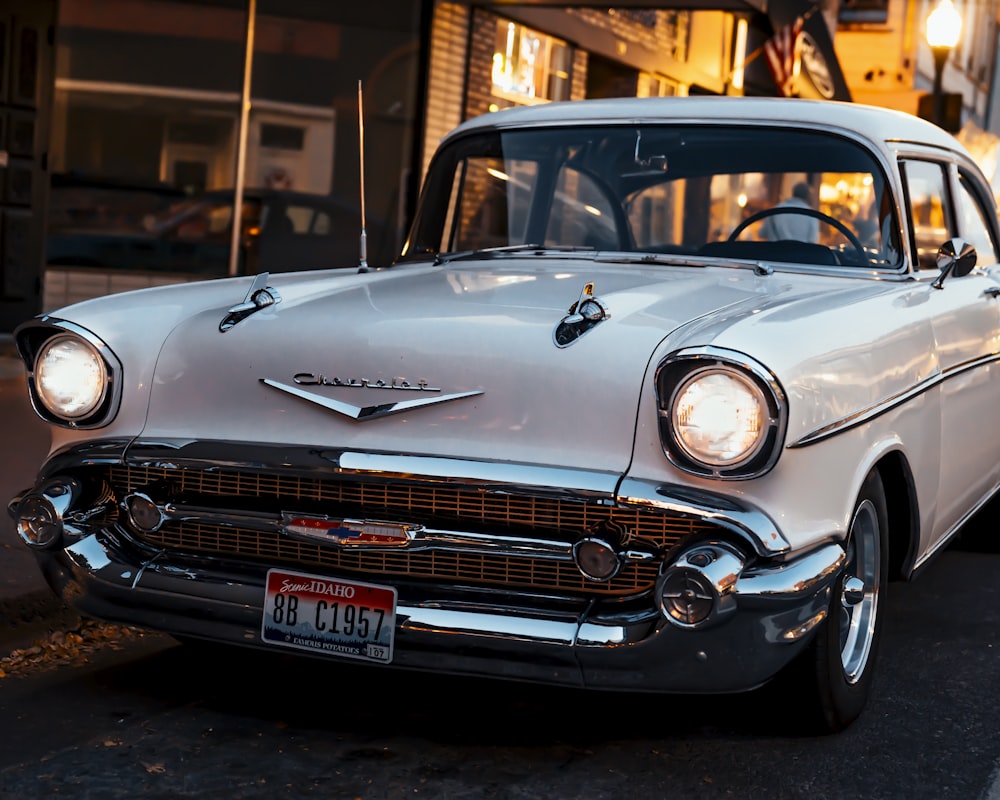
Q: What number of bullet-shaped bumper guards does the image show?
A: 2